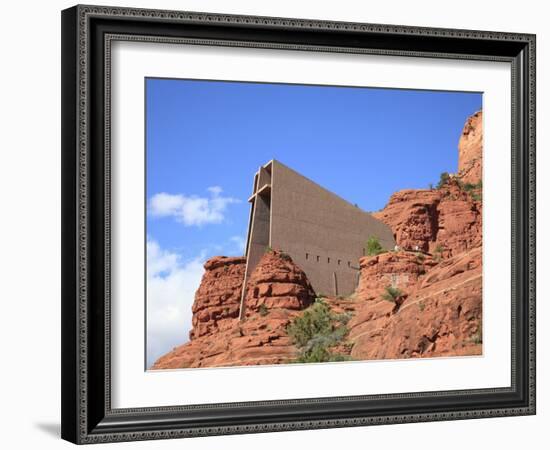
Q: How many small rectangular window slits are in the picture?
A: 5